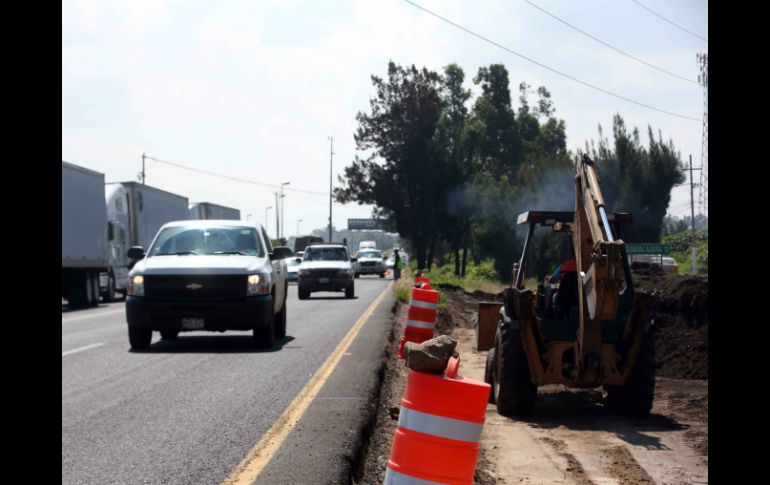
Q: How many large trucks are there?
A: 3